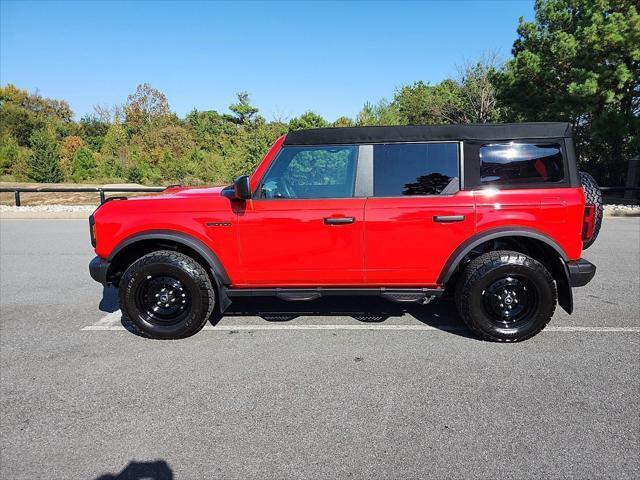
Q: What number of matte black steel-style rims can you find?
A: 2